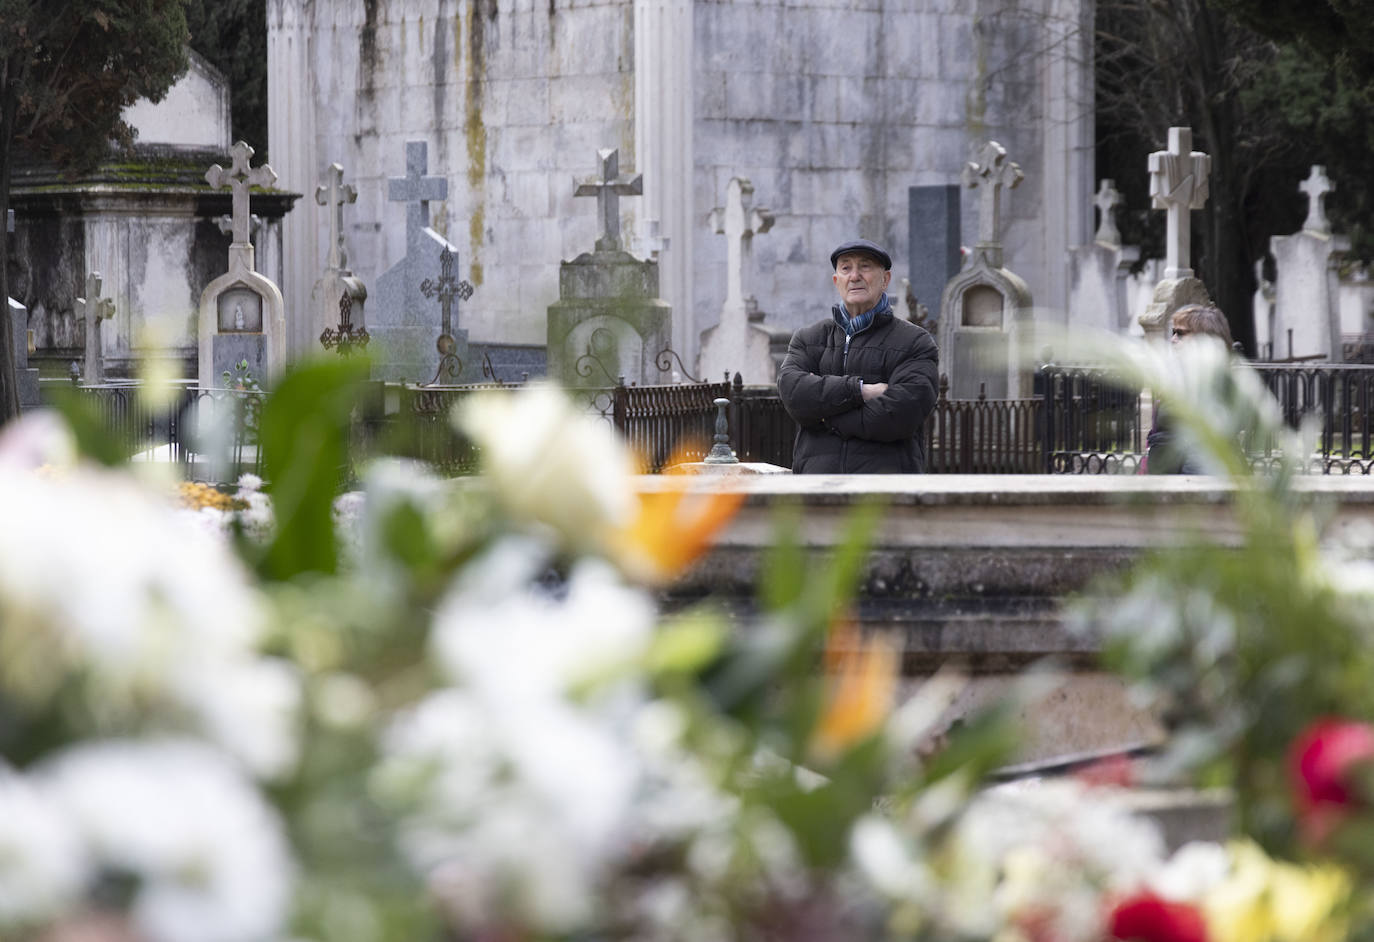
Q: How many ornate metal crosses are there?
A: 2